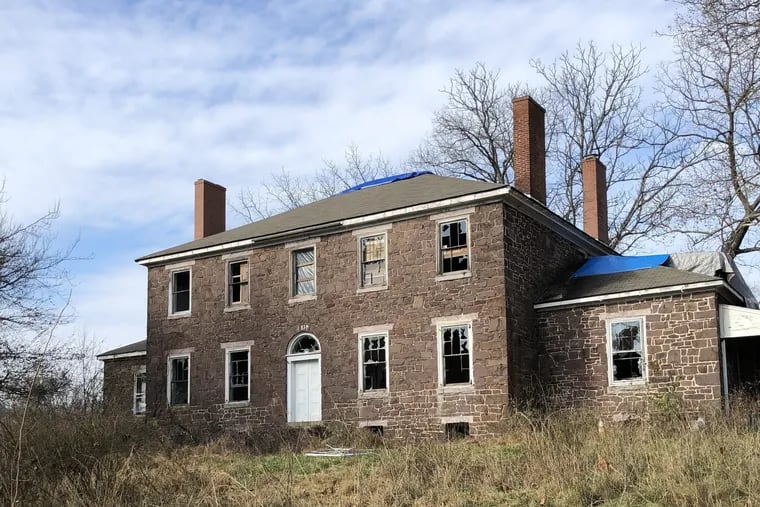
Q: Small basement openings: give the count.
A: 2